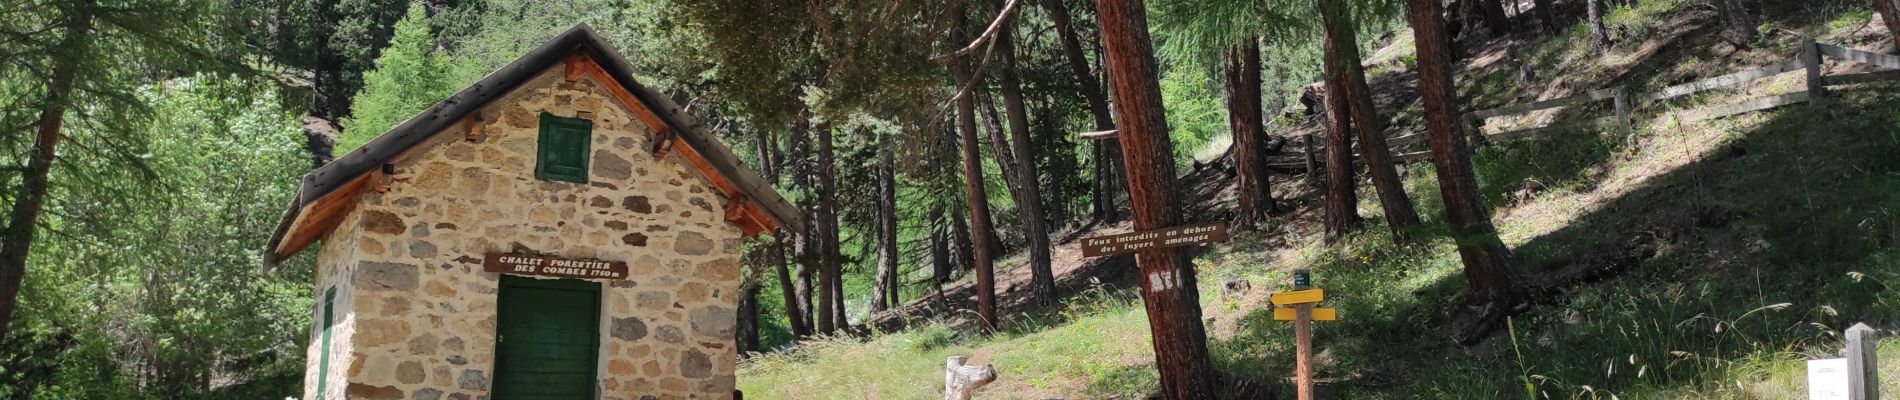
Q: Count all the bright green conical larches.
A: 1